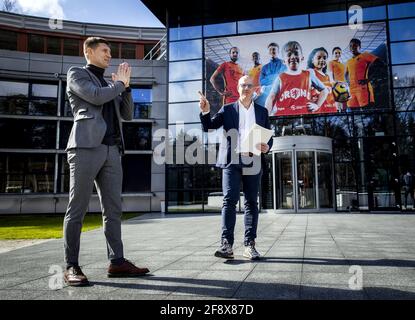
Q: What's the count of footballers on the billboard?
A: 7